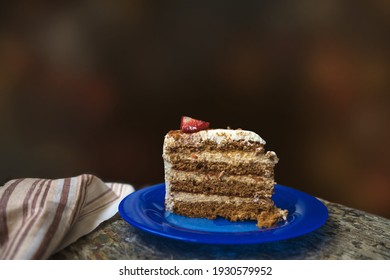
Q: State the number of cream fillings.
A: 3